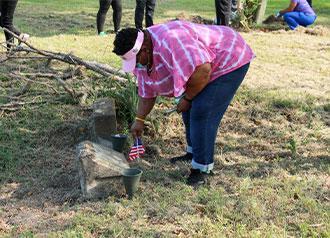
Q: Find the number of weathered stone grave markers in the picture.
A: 2